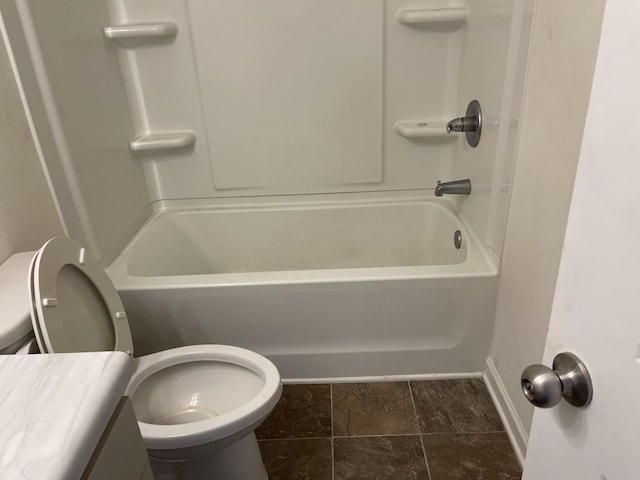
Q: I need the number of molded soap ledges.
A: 4